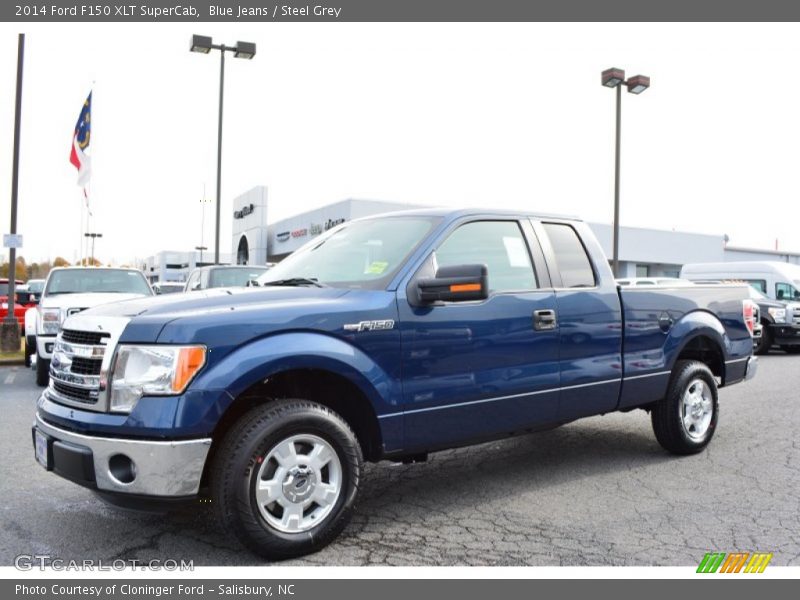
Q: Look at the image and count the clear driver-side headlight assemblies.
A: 1